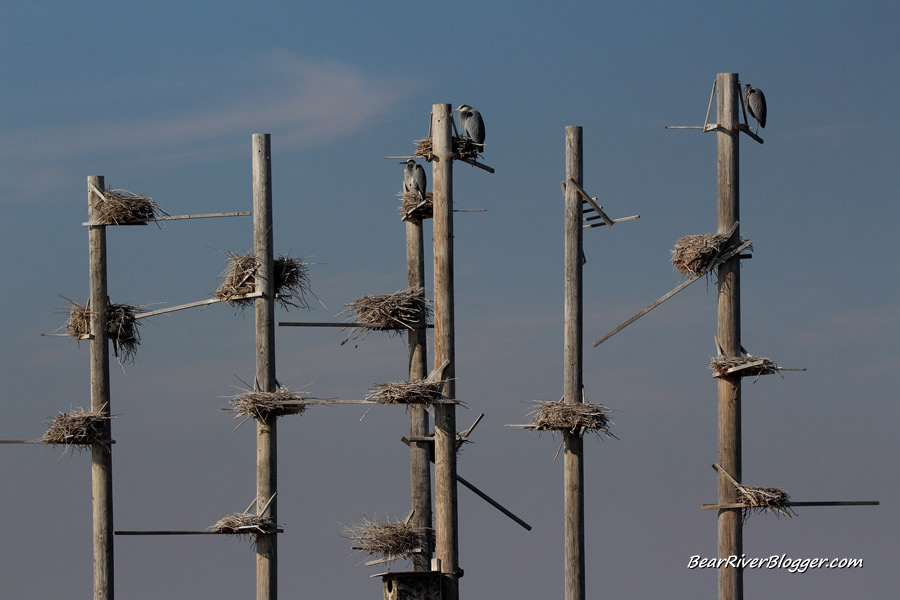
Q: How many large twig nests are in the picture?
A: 15